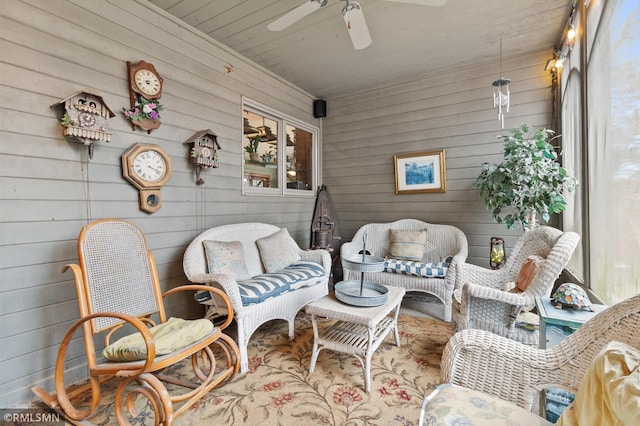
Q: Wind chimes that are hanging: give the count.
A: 1